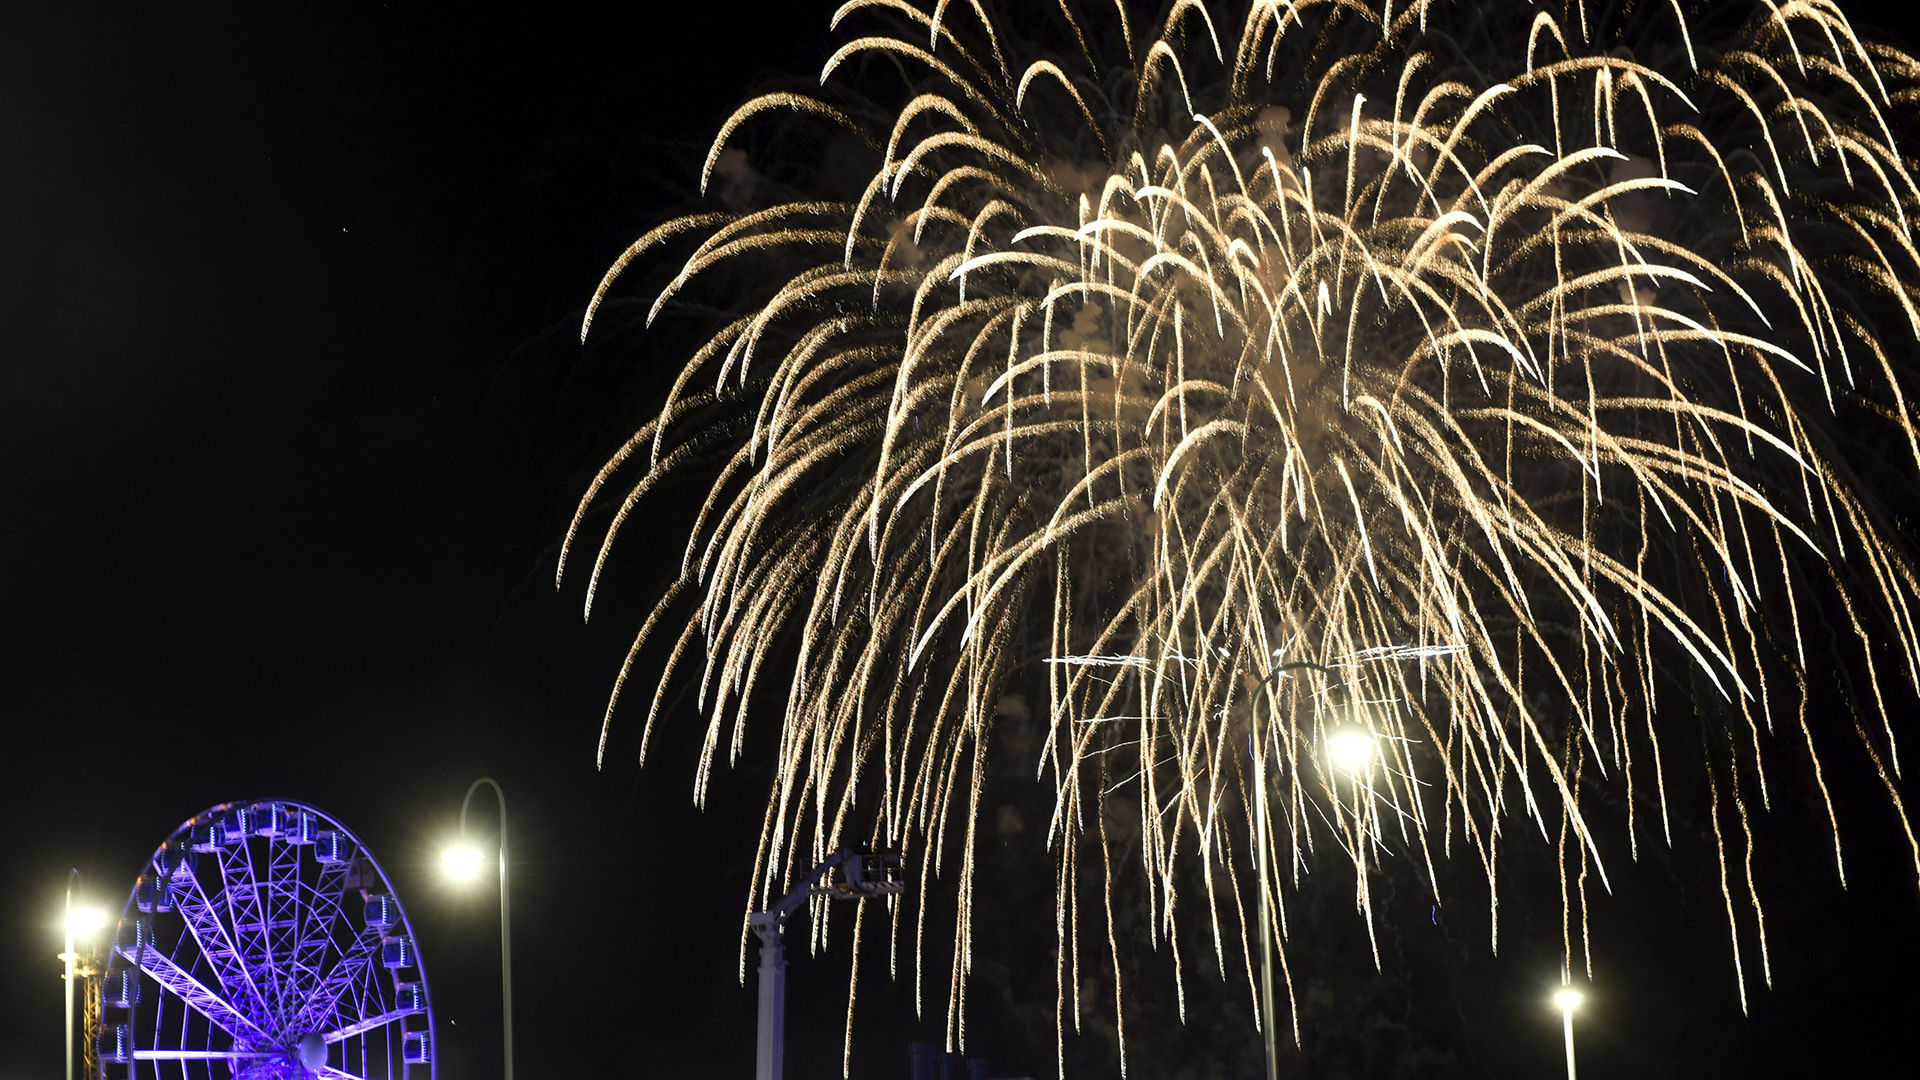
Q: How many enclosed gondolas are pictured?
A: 15